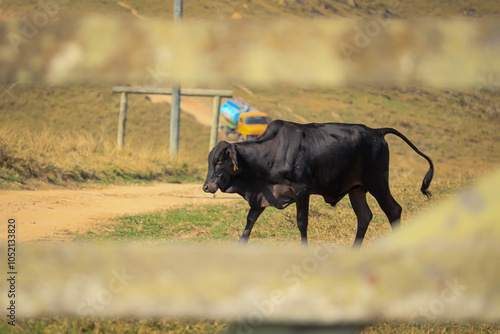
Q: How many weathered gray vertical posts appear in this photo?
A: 3